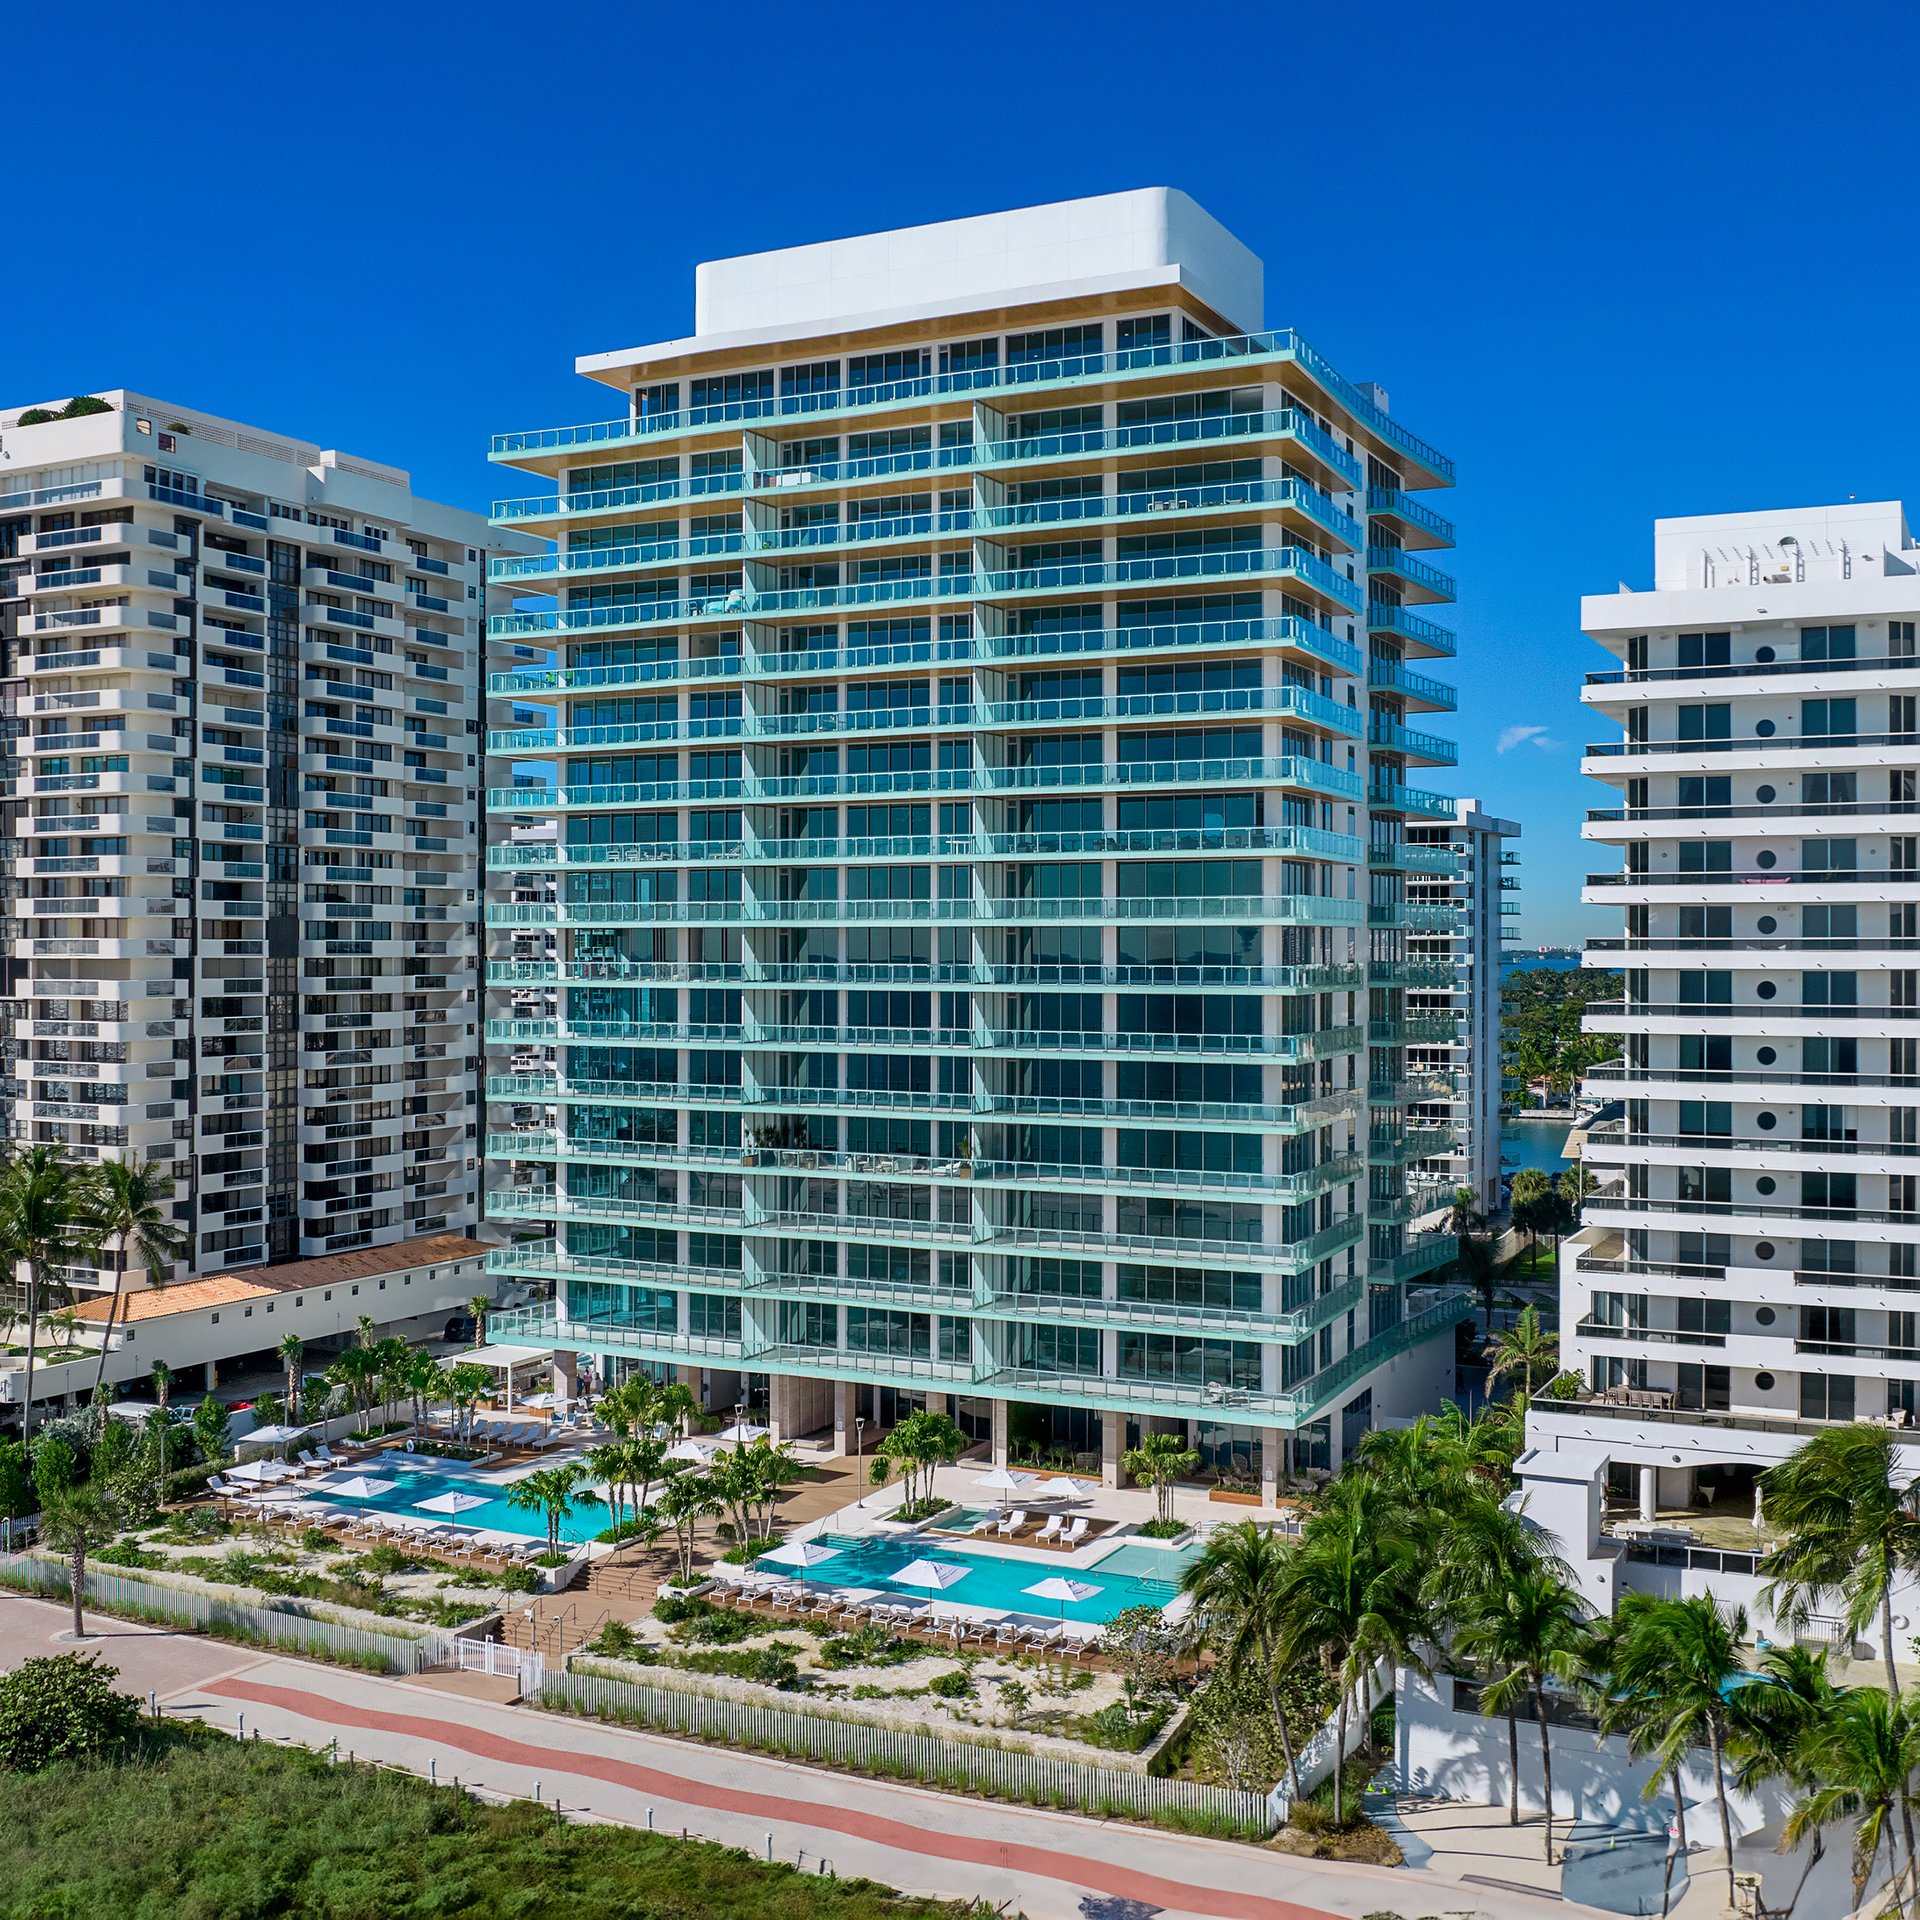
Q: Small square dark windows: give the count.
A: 12